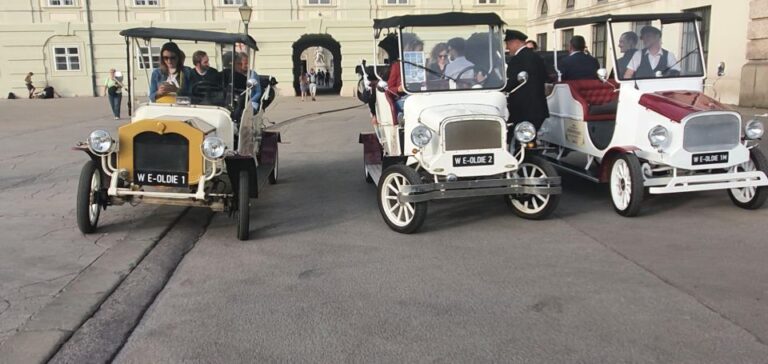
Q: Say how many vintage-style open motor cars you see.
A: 3